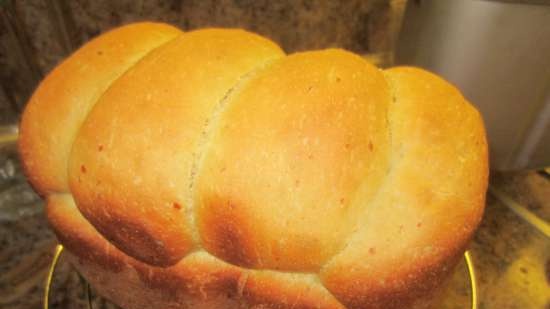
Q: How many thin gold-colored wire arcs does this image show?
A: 2